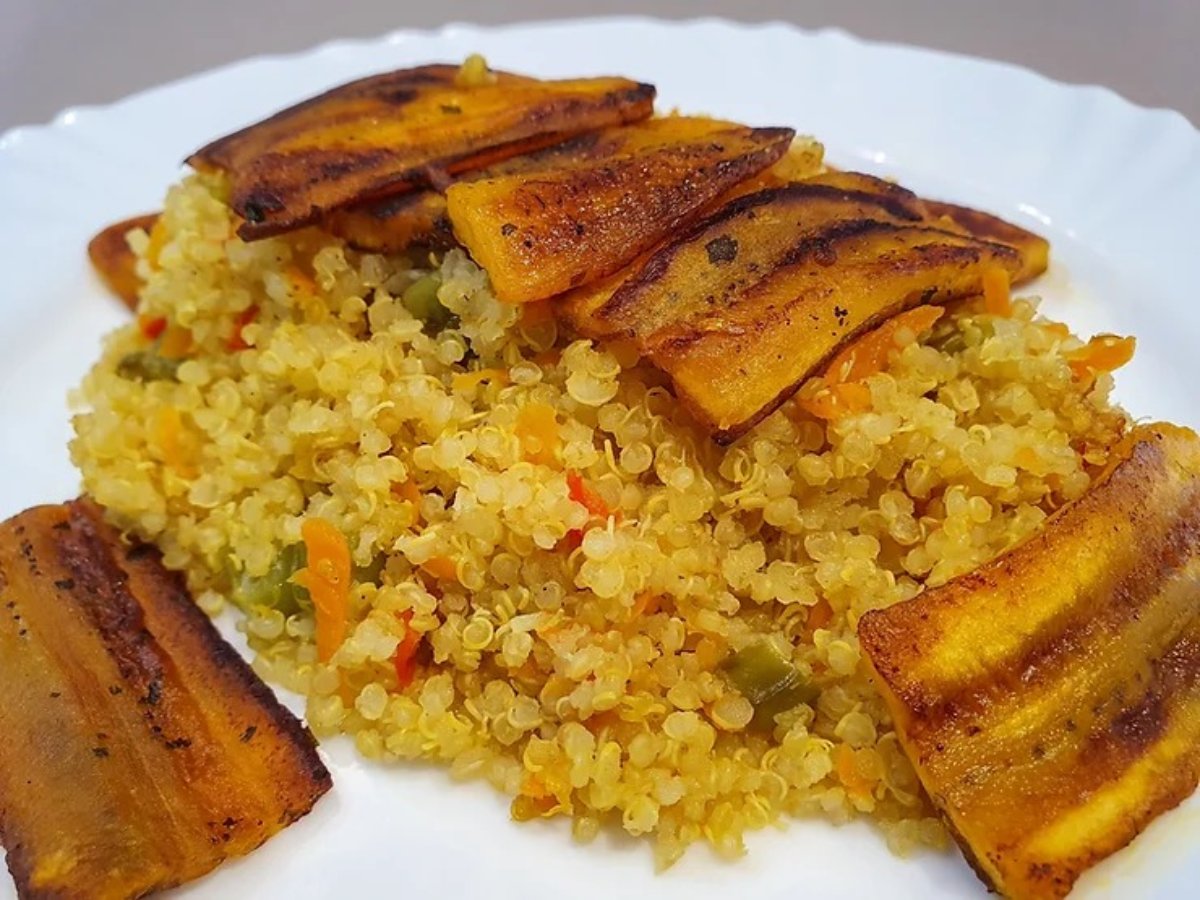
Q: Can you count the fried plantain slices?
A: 8